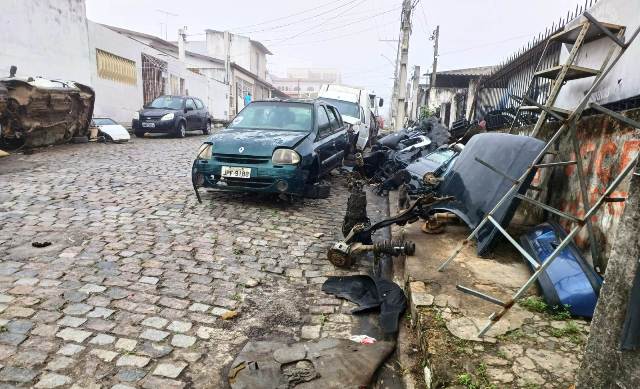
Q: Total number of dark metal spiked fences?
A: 1